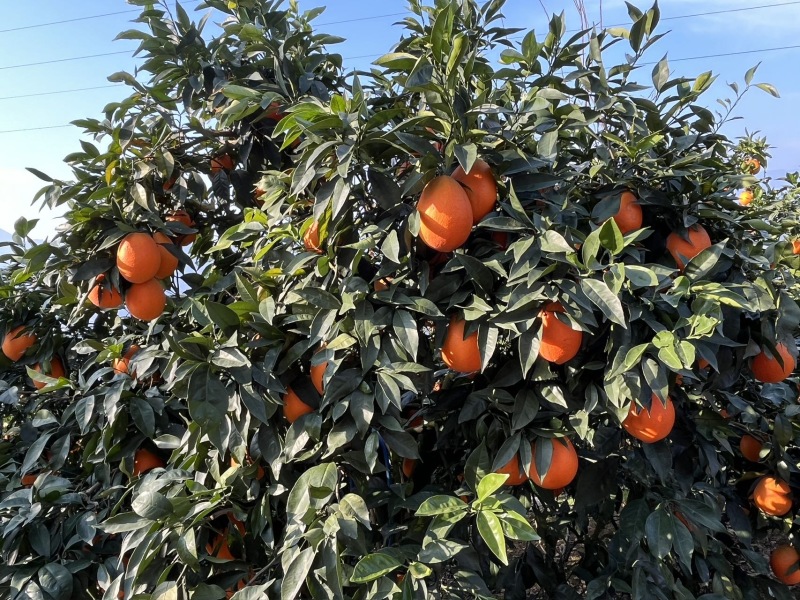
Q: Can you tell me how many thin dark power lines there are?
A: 4